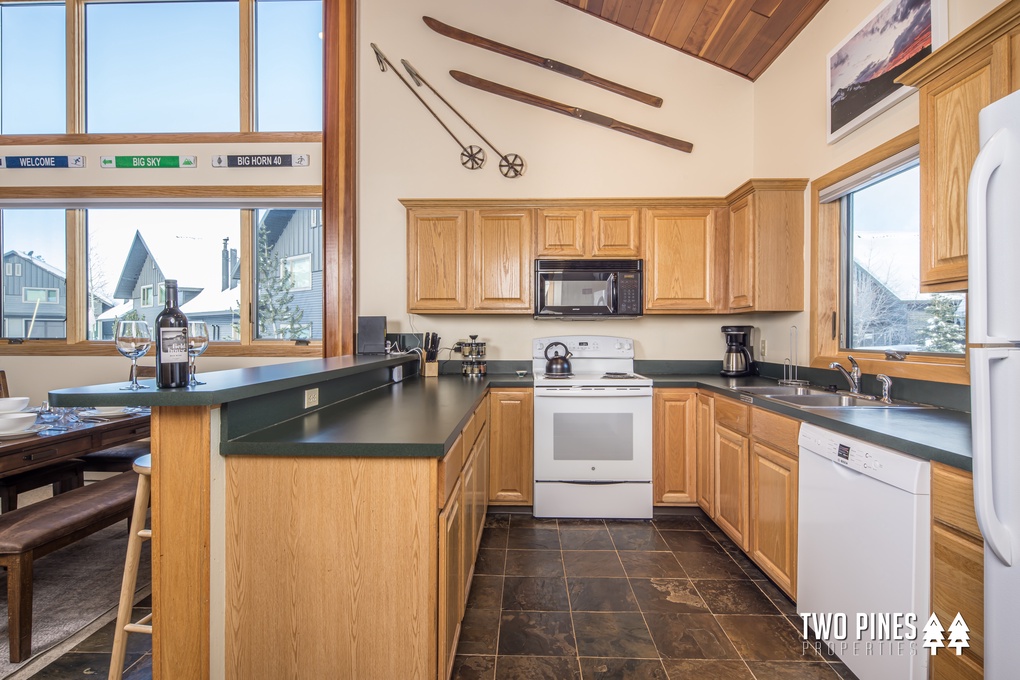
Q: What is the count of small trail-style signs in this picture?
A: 3